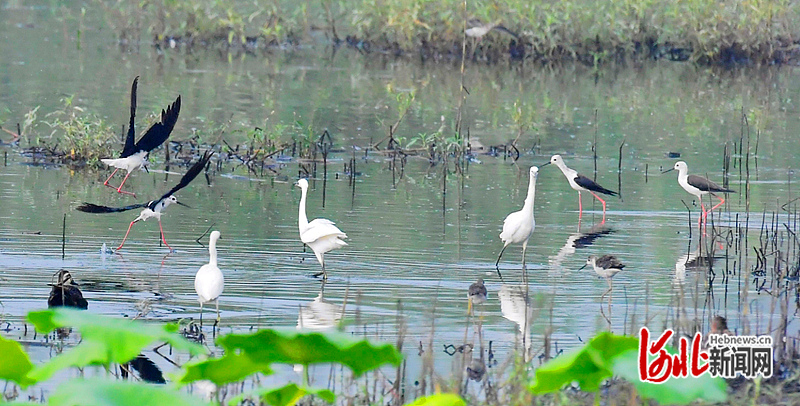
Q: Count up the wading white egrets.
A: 3